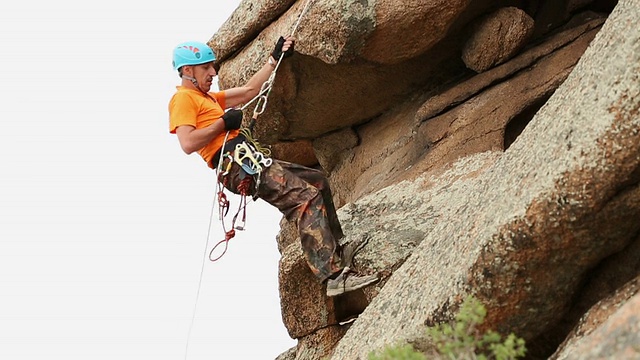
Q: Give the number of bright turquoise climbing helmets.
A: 1